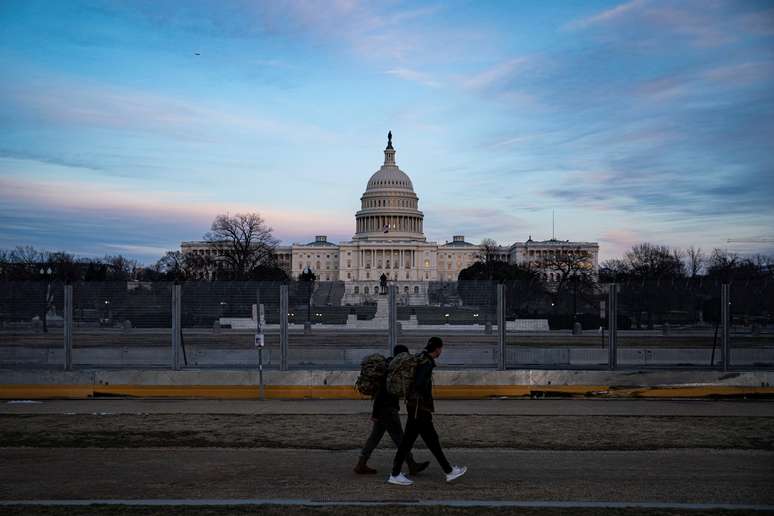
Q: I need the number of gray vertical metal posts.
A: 7